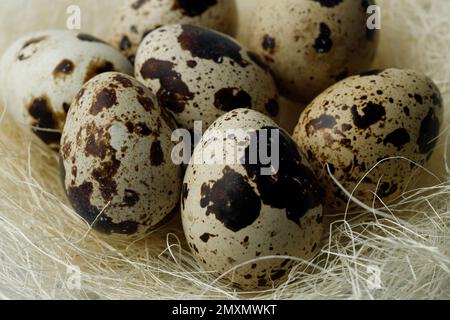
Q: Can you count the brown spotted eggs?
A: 7